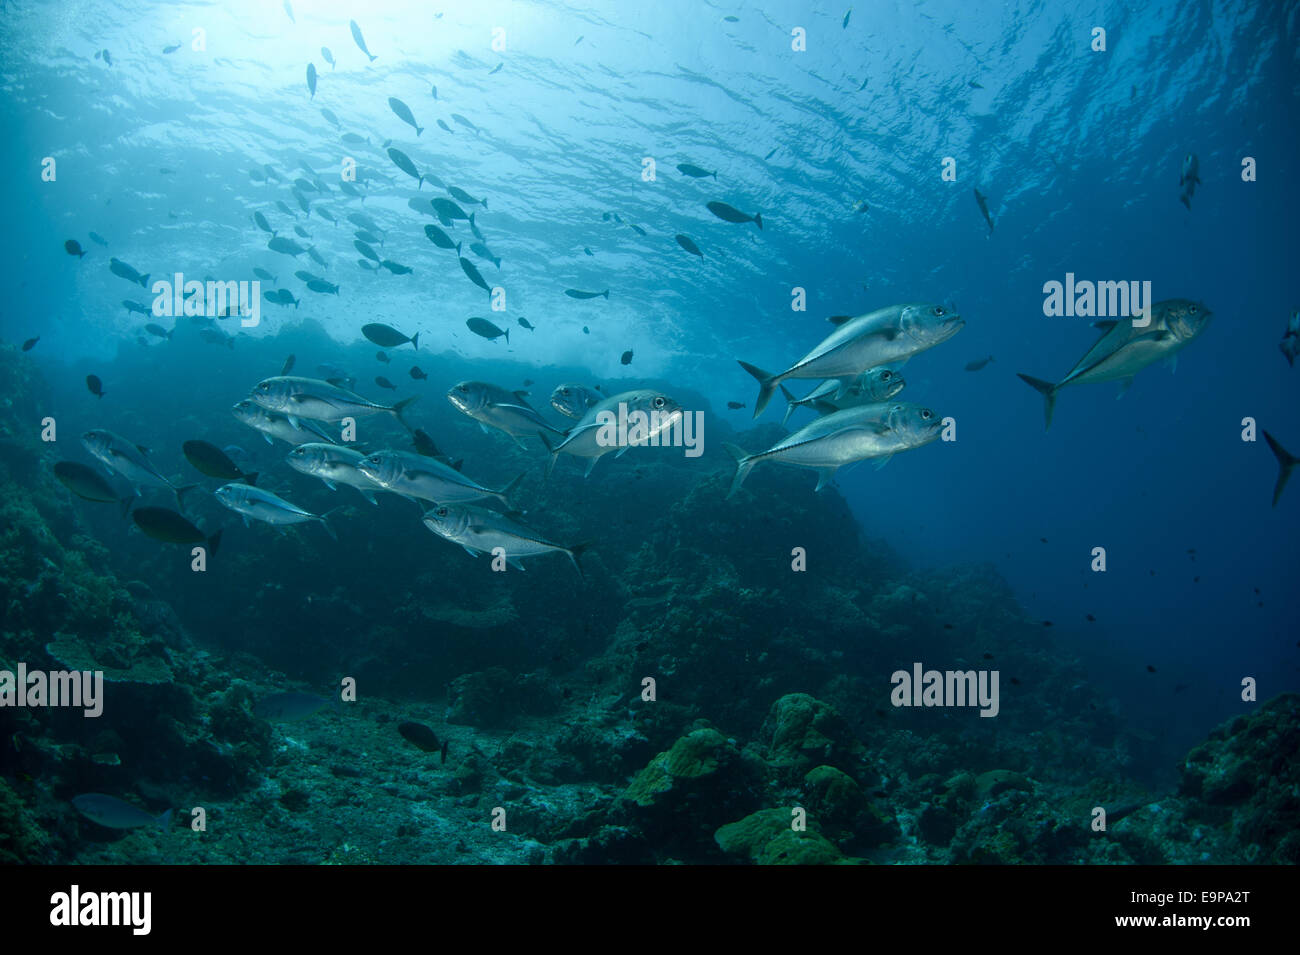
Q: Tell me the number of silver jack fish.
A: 14